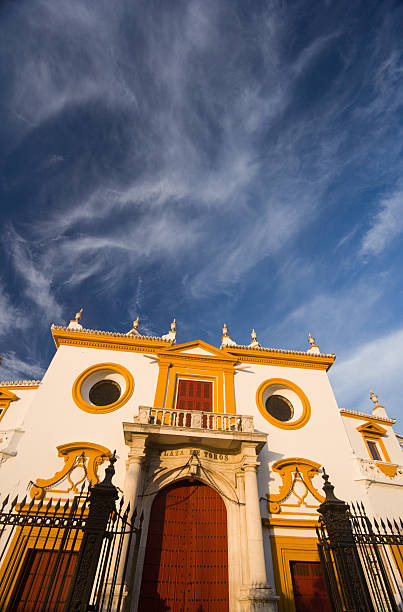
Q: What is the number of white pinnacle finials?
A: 7